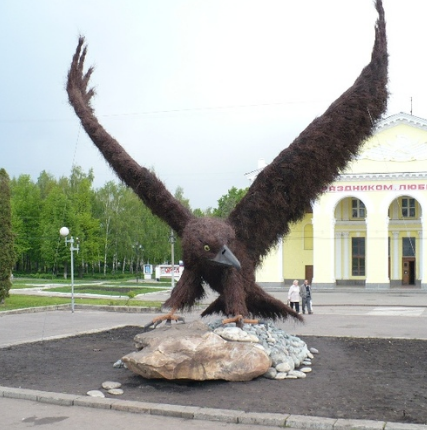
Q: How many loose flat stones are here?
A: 3